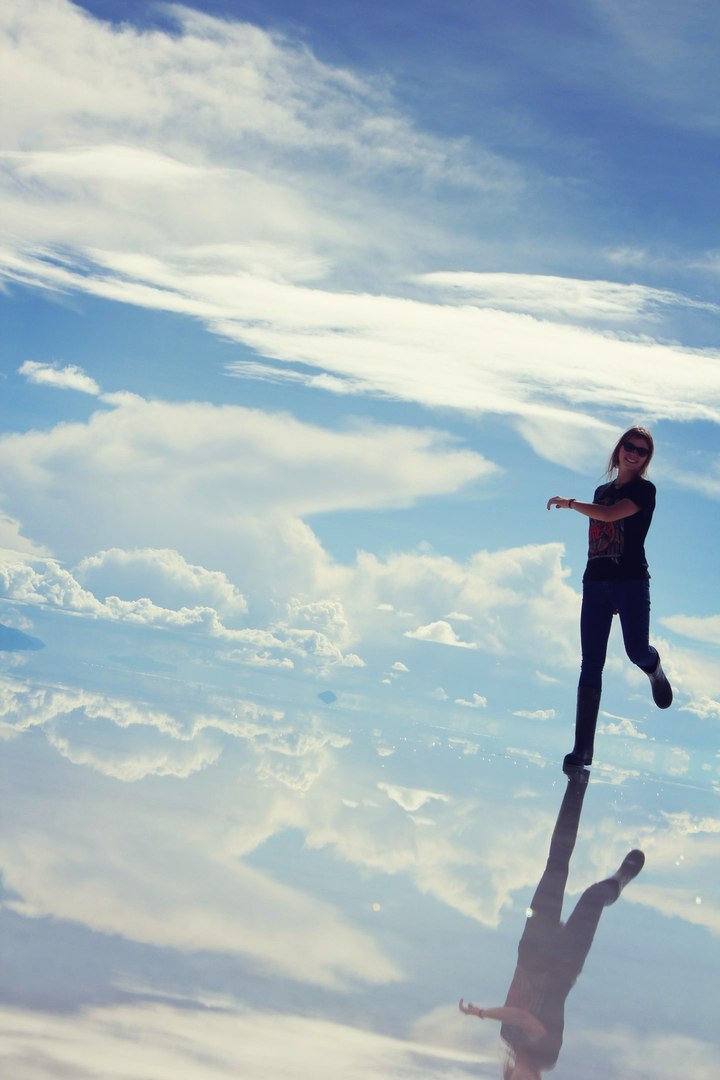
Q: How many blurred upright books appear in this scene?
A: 0